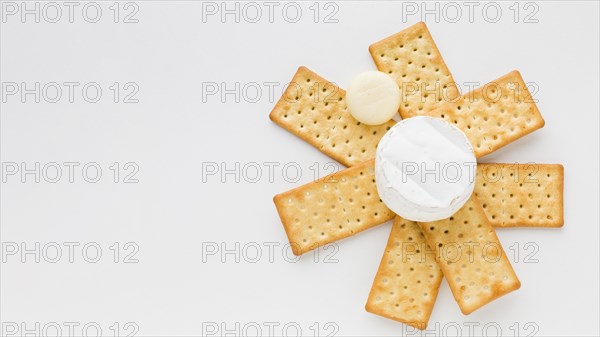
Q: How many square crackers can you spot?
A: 7